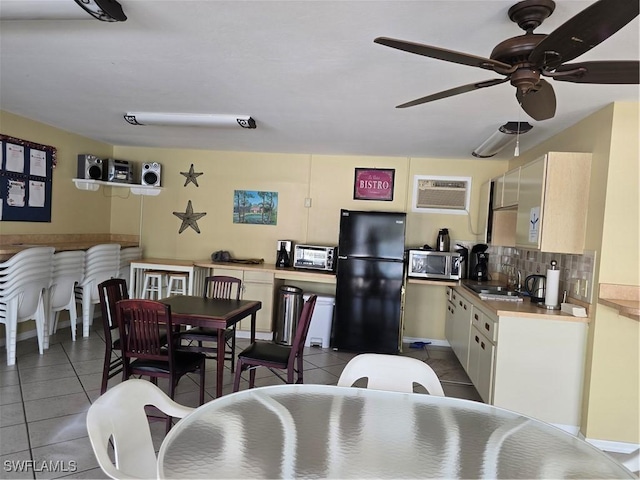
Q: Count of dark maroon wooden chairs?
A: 4